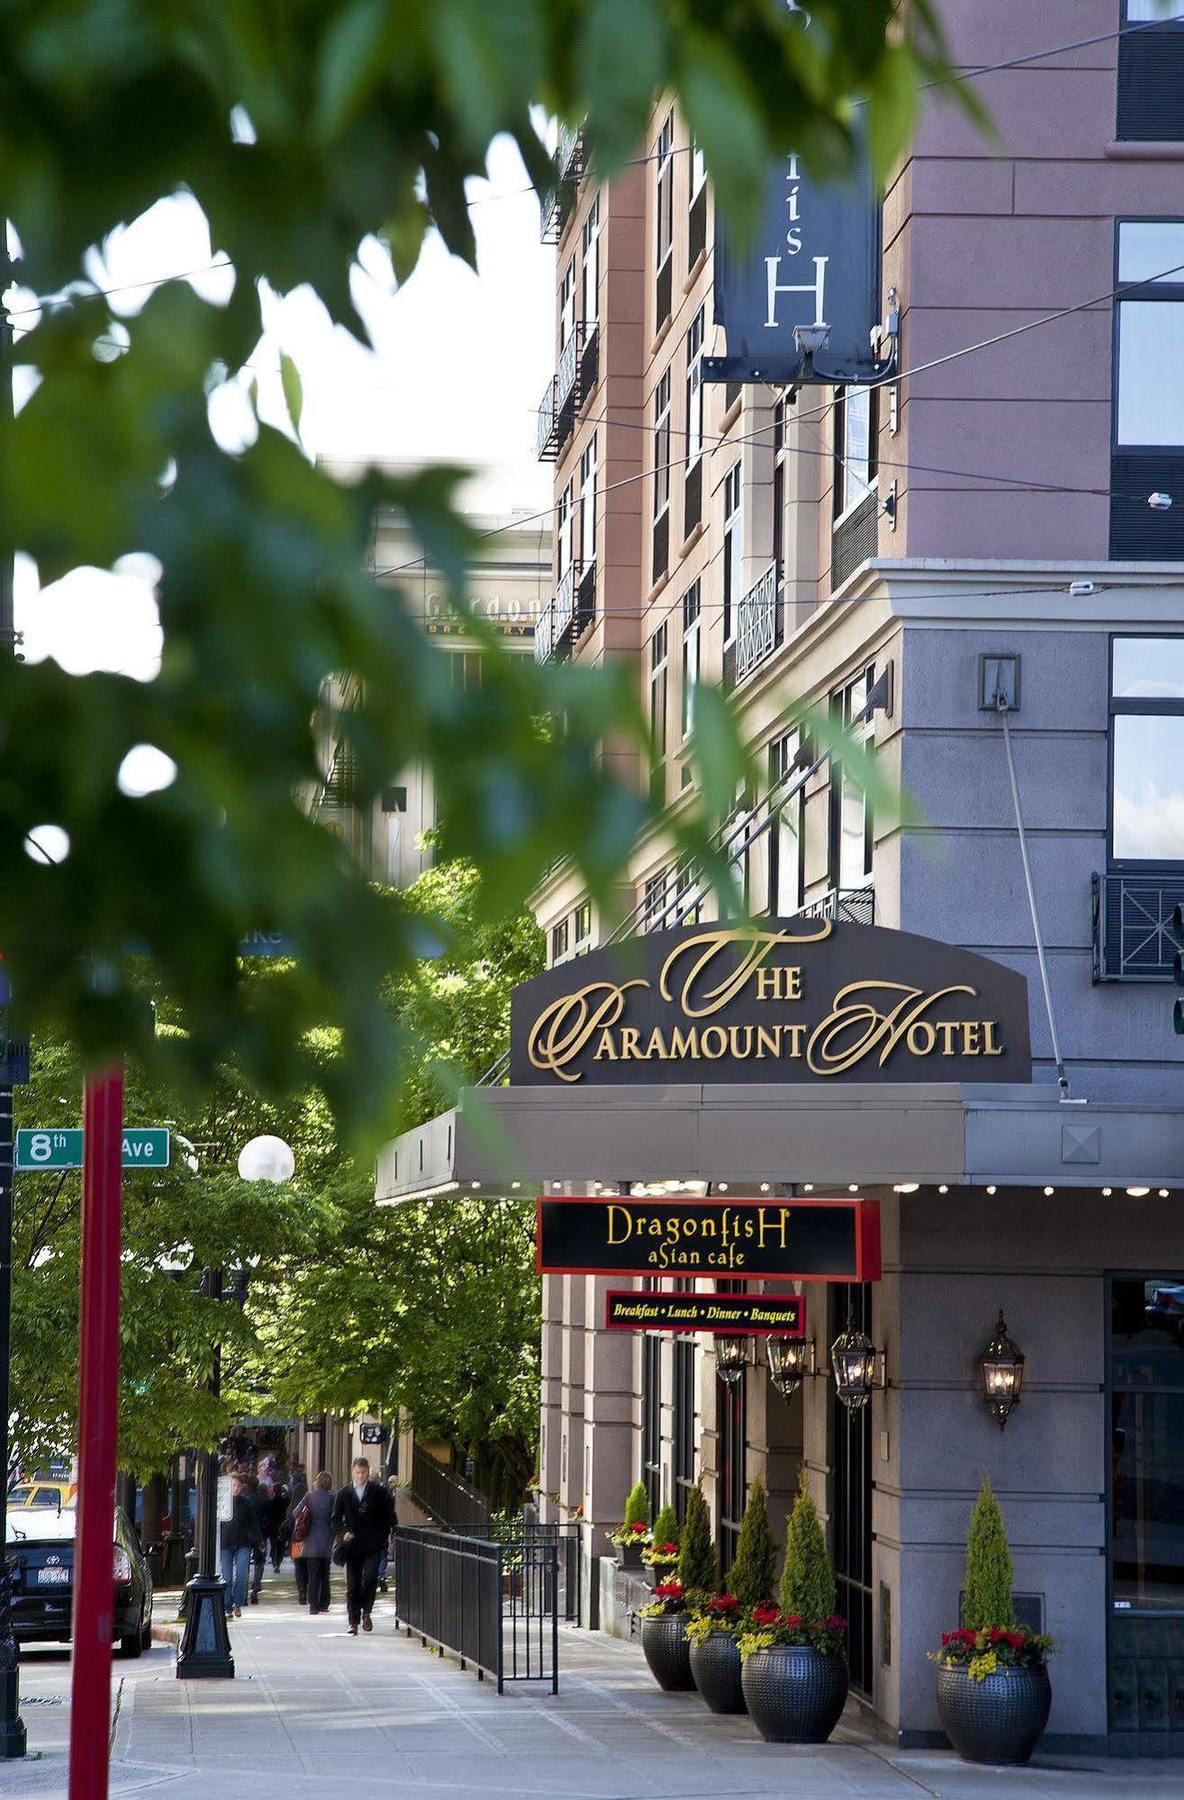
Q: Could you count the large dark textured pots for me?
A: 4